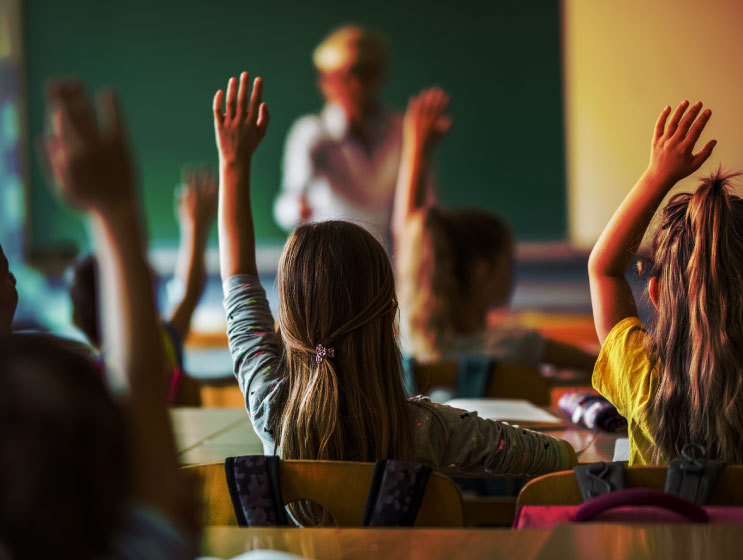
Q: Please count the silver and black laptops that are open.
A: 0